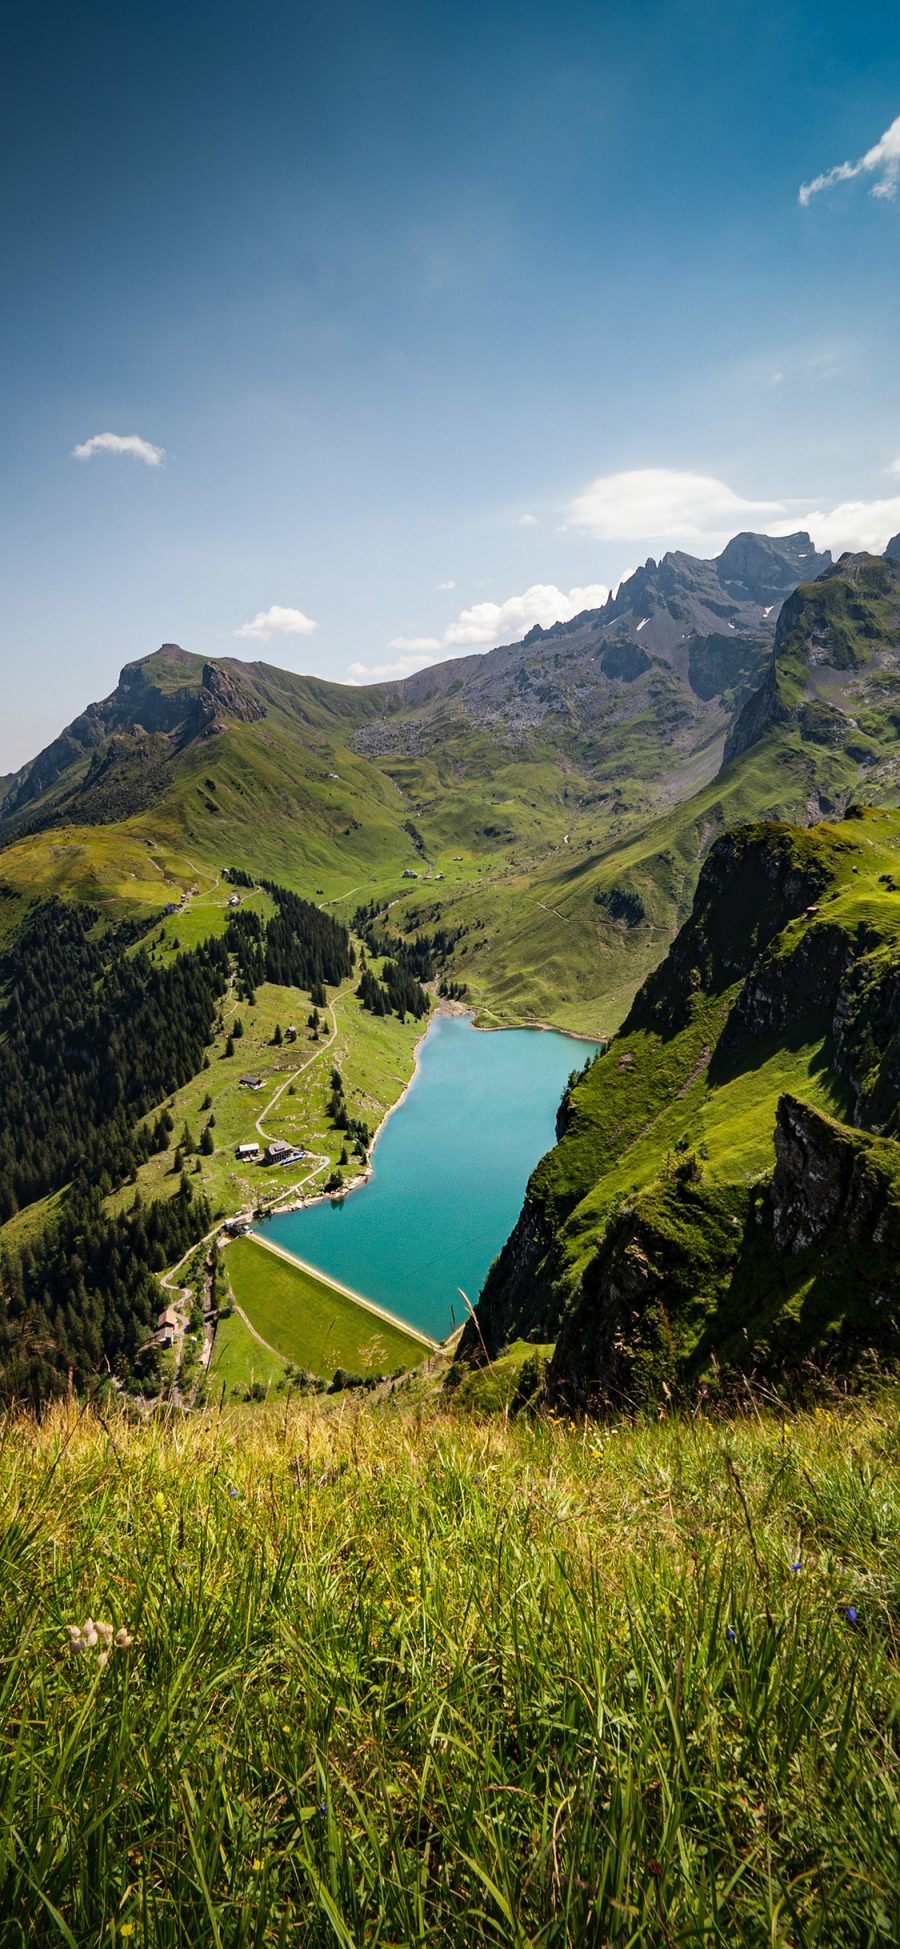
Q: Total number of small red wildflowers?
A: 0